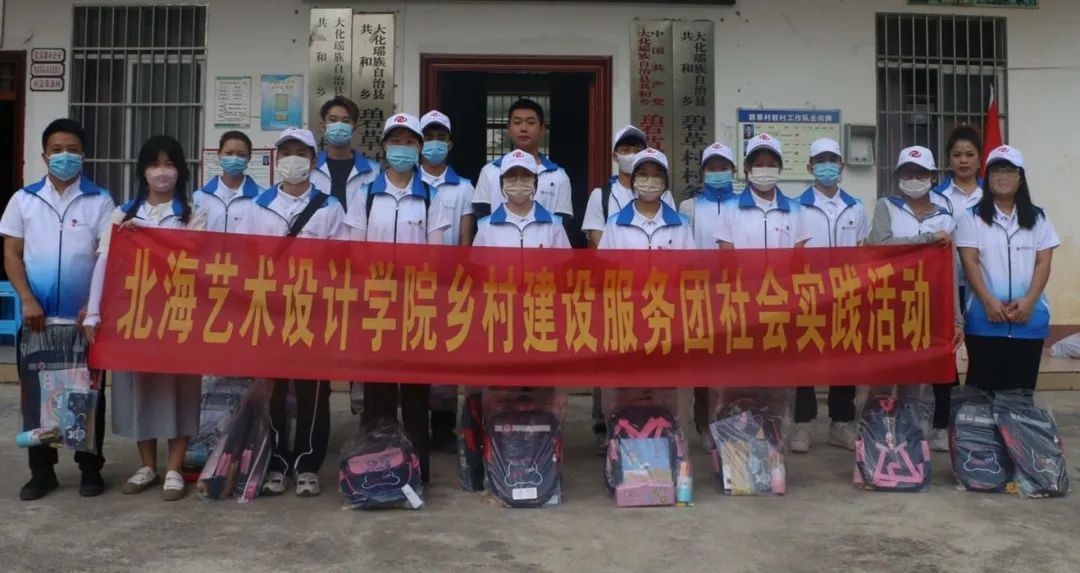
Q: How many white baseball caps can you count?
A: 11